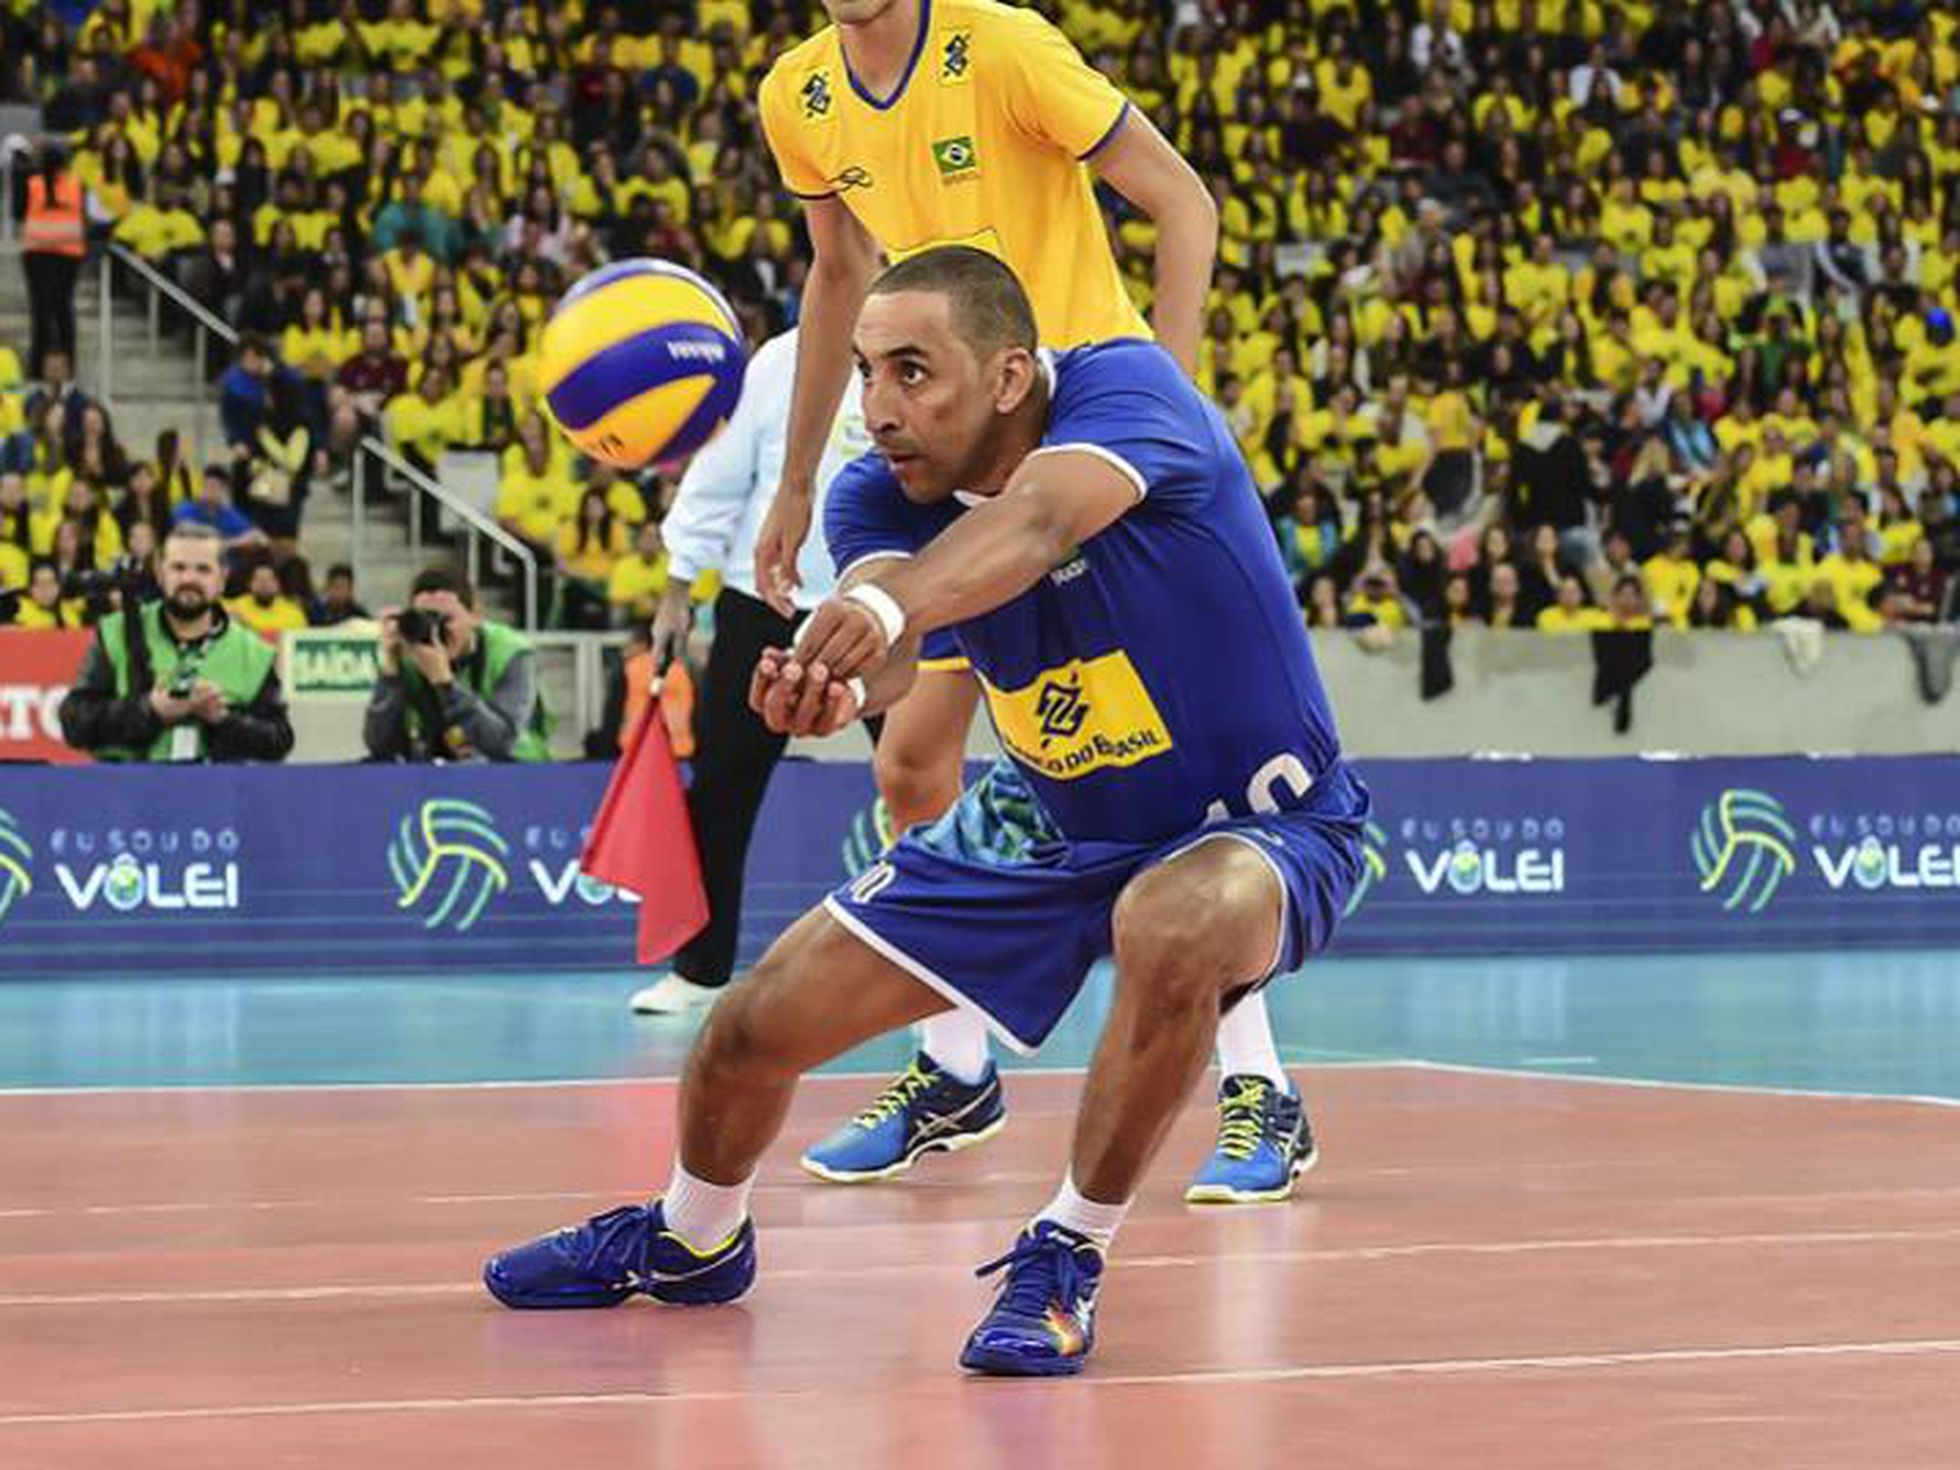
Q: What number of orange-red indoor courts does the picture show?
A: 1